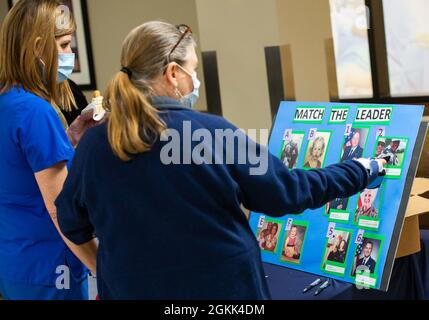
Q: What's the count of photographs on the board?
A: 10